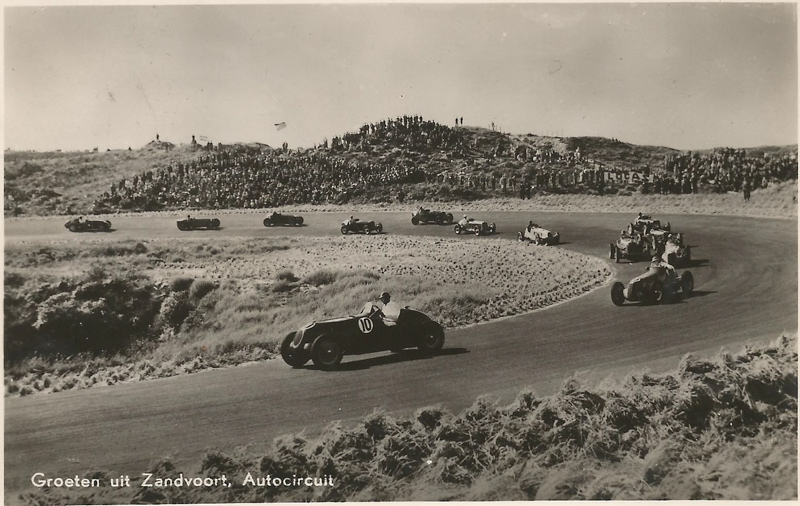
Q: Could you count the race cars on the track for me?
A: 13